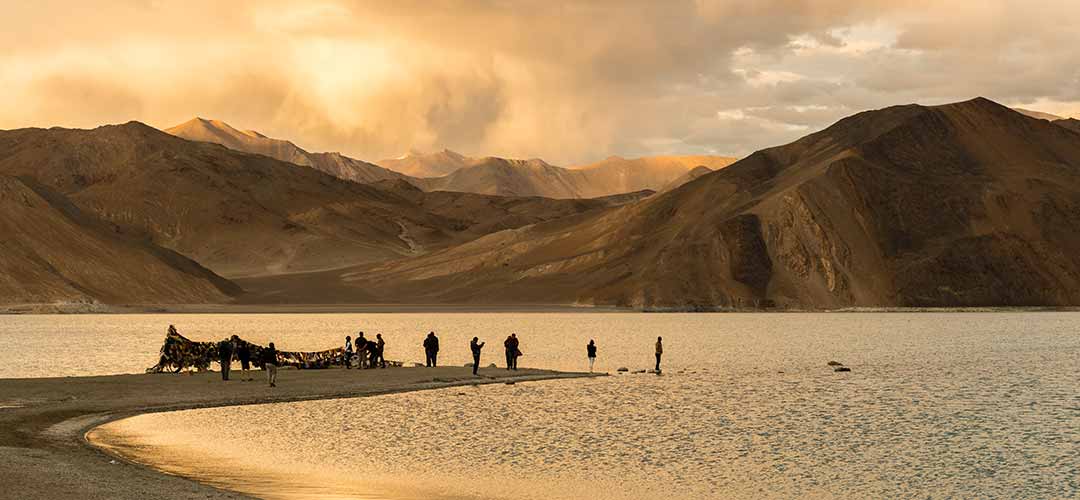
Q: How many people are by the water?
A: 14